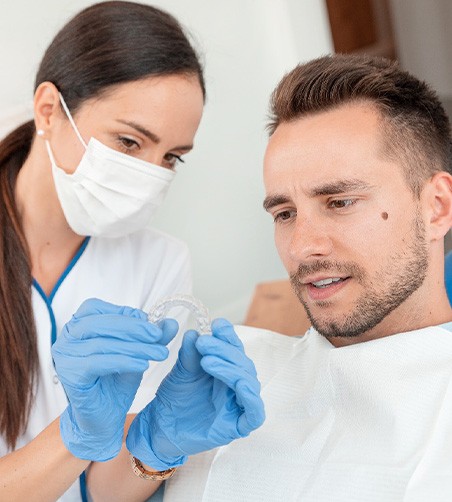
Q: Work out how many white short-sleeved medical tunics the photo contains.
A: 1